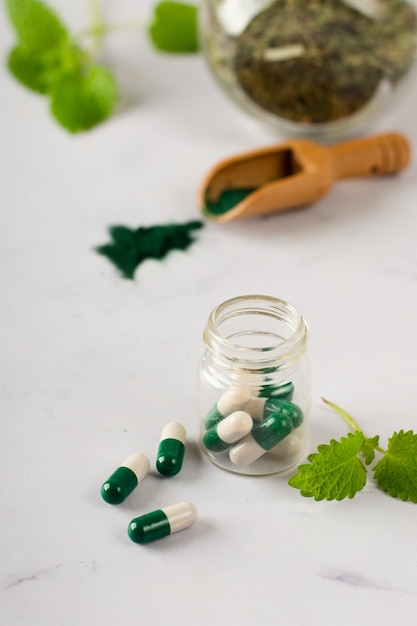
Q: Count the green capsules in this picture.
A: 8